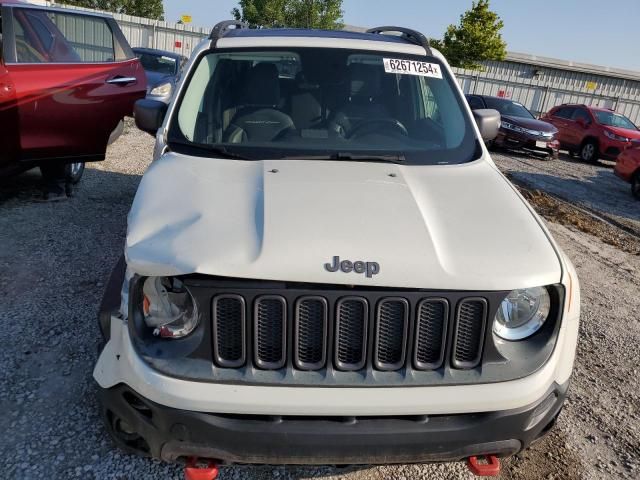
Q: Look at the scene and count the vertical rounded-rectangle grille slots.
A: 7